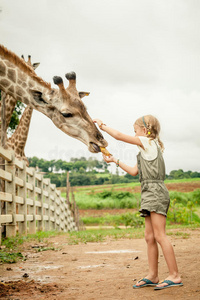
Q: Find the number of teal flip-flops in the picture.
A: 2